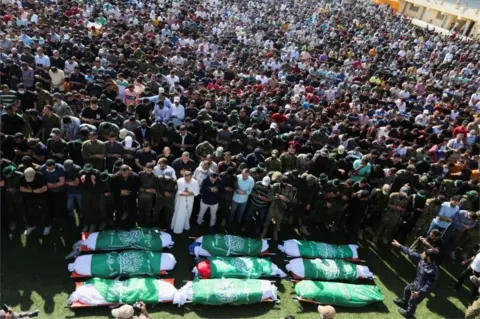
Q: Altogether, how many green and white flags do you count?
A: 9